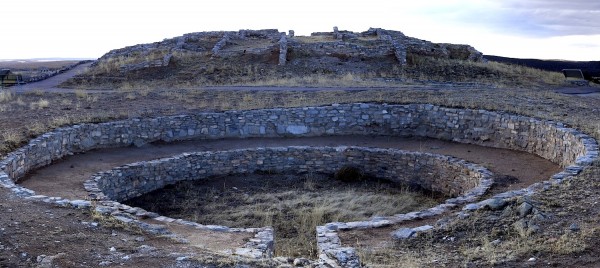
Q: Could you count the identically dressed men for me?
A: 0